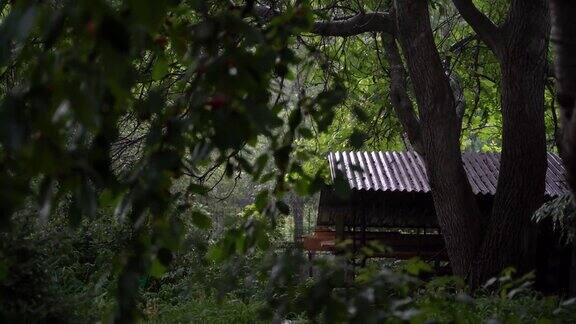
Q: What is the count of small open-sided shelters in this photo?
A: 1